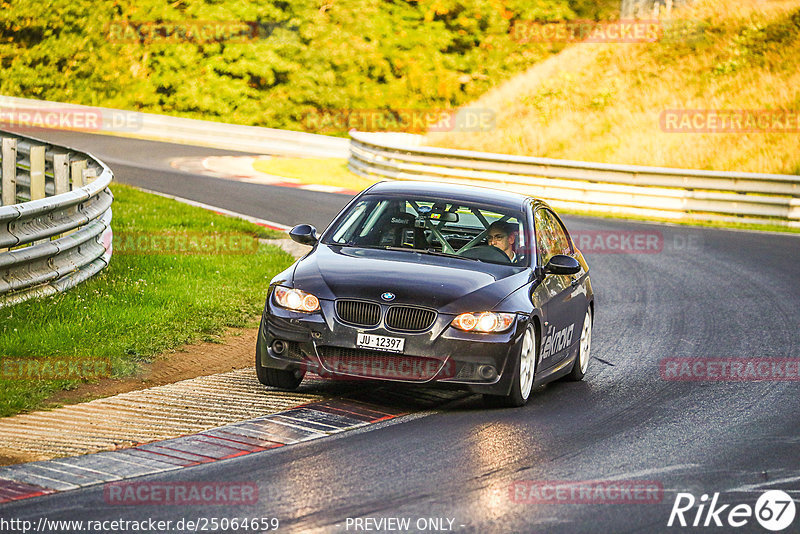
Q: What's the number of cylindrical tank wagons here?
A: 0